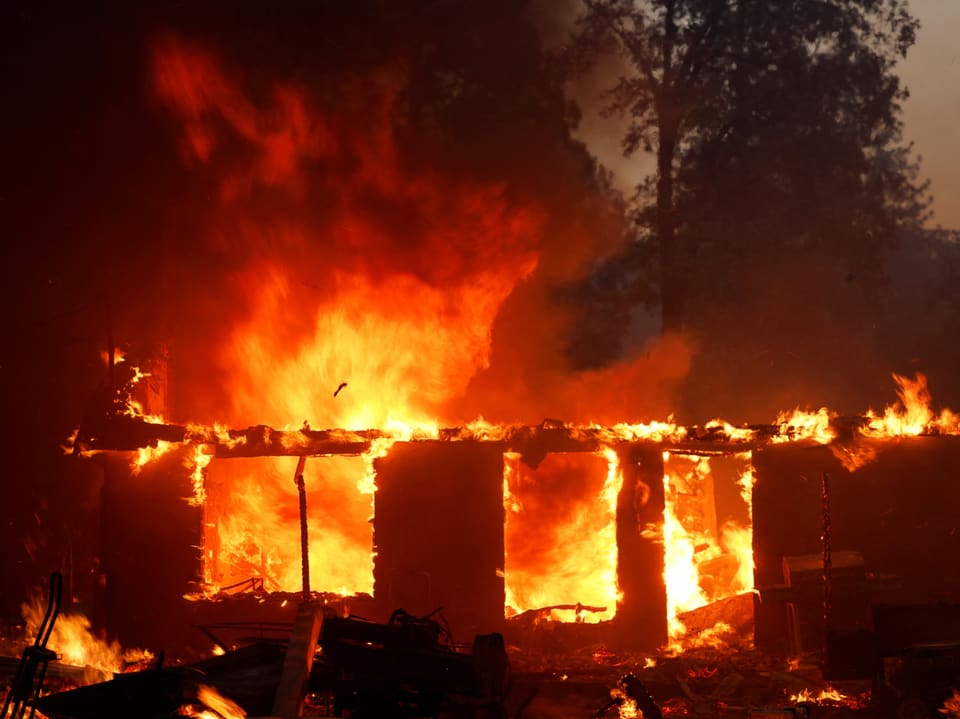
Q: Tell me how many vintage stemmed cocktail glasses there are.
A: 0